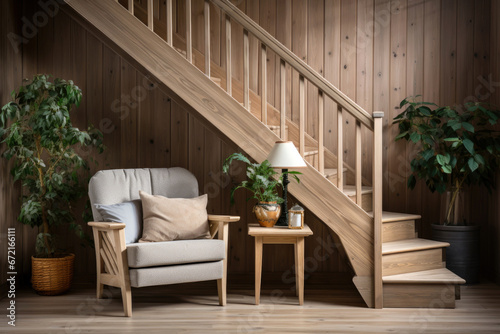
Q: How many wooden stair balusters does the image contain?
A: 13